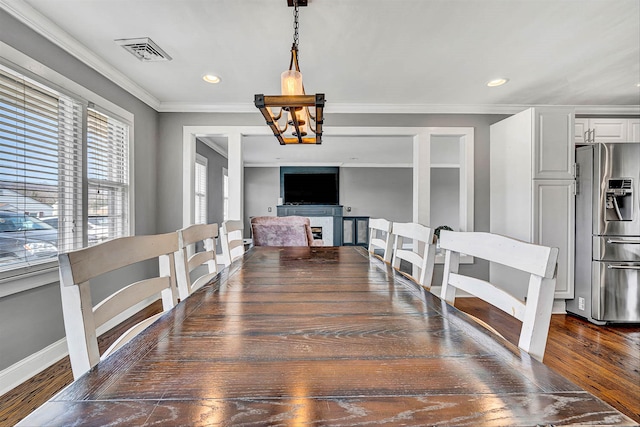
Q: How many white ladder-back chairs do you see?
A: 6